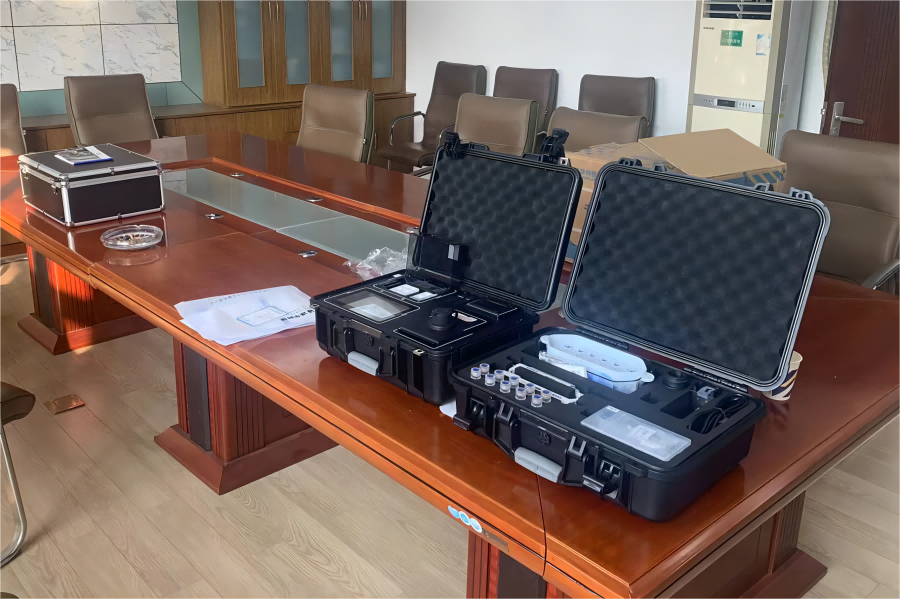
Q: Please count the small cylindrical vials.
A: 10